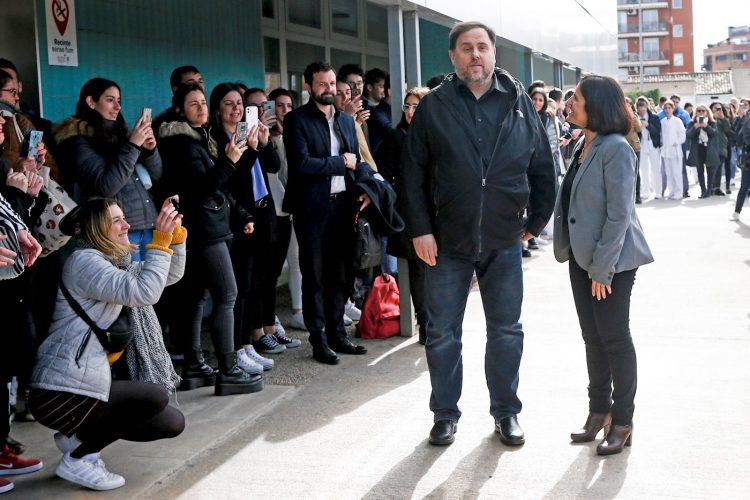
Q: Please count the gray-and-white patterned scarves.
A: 1